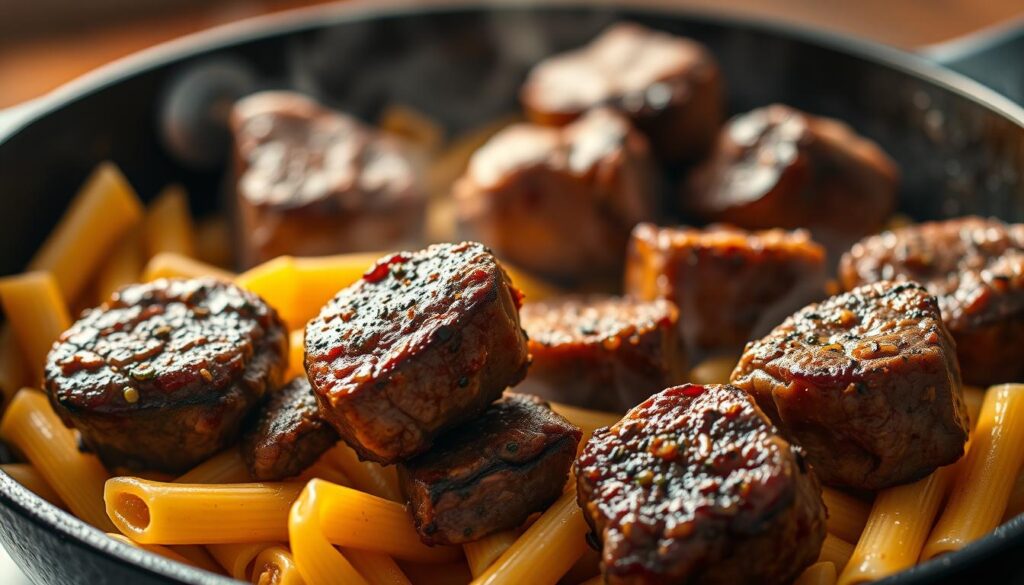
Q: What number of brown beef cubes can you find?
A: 13